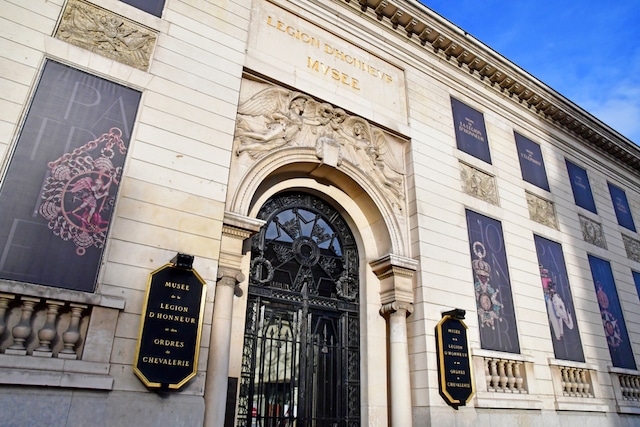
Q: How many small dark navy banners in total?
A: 4